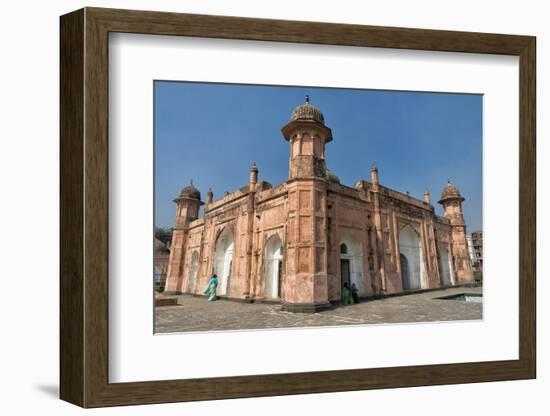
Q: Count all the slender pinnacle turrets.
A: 4